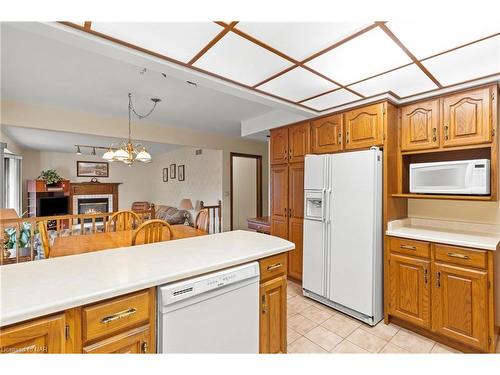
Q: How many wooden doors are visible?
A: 13